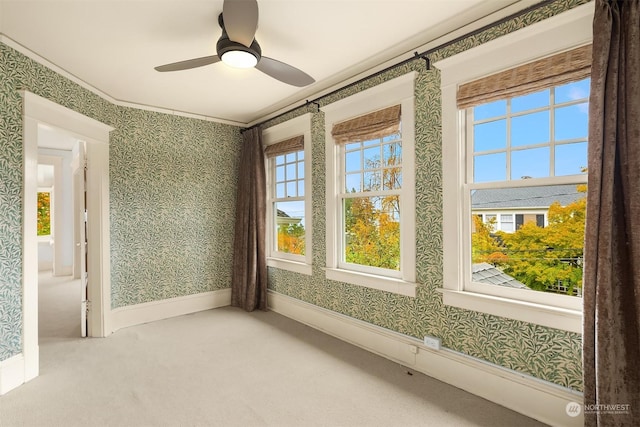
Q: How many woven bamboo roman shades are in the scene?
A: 3